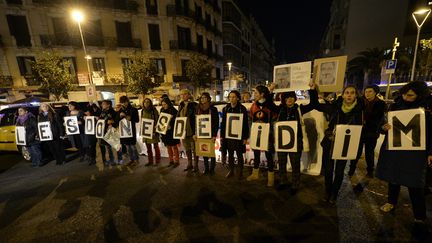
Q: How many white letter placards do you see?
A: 15